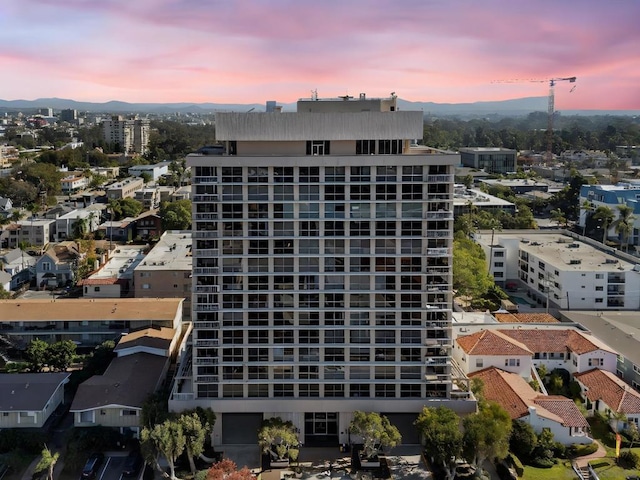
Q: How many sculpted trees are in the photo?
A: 2